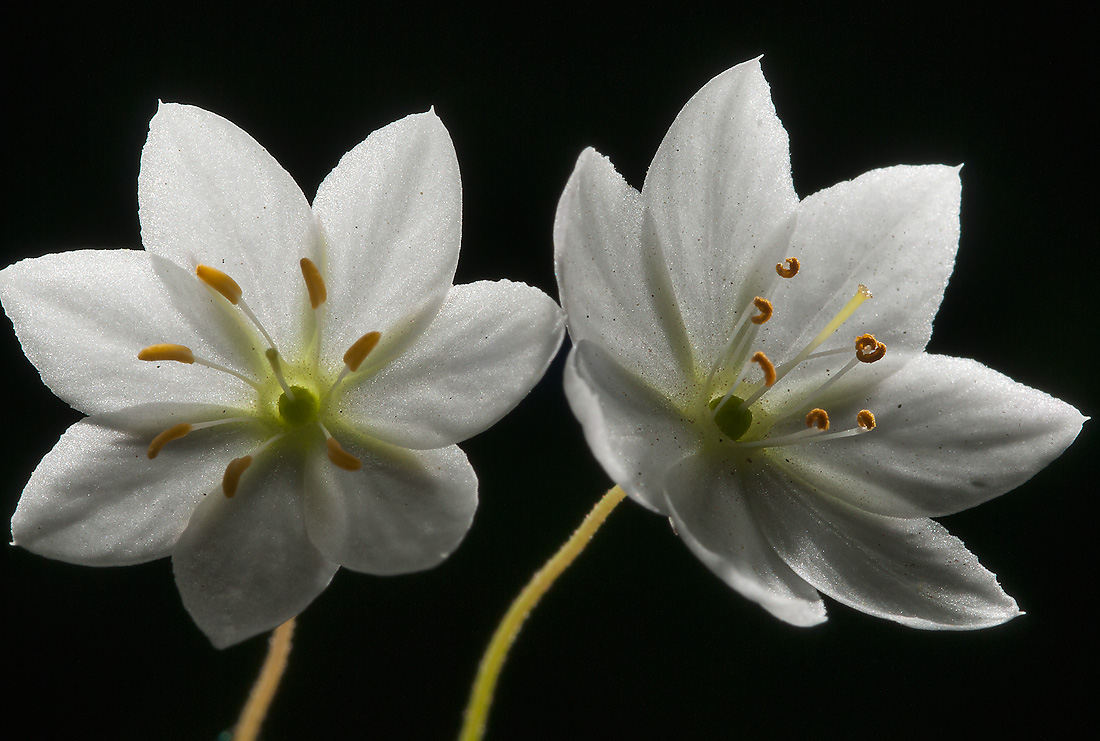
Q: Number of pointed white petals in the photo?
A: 14